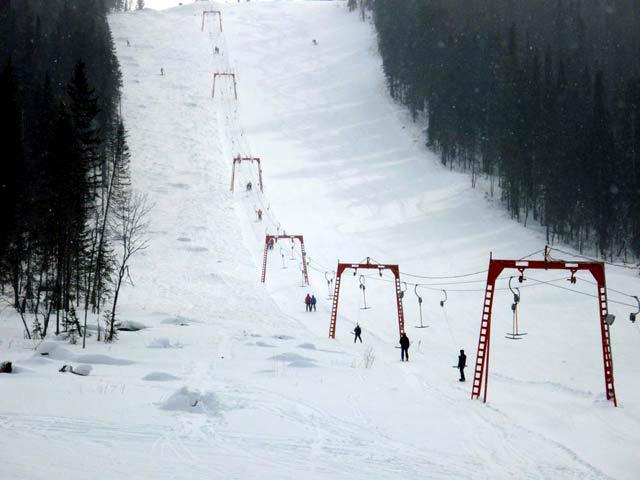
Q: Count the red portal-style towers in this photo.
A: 6